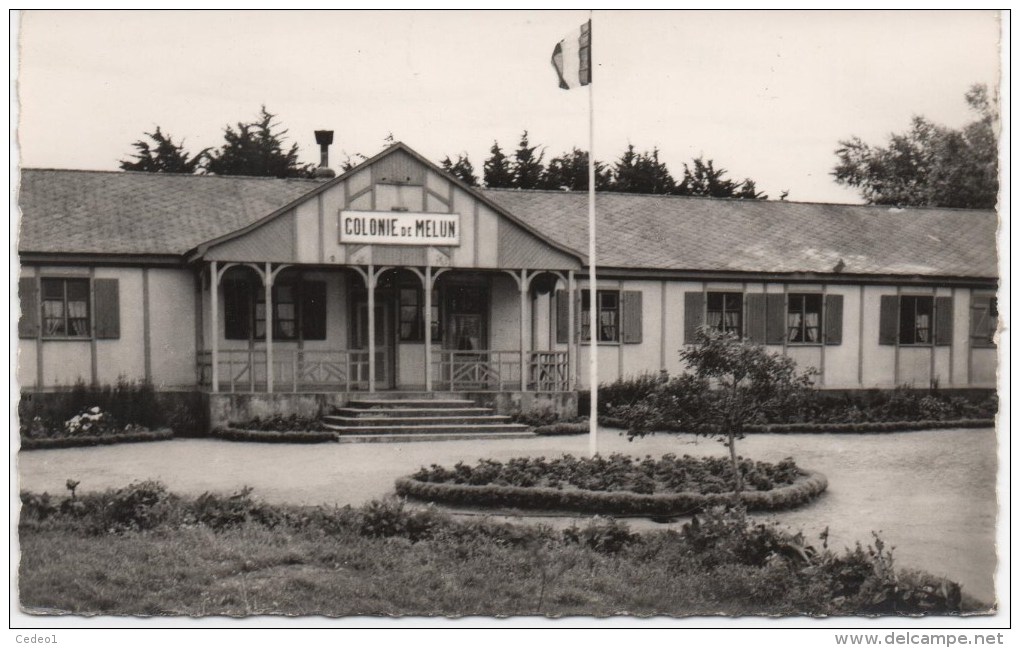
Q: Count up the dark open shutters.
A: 12